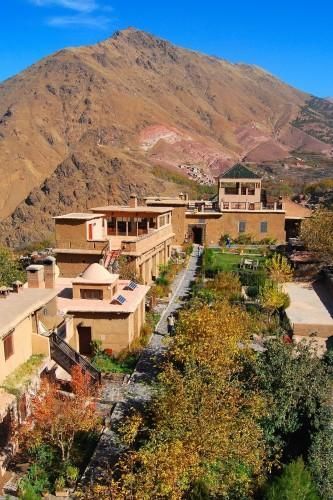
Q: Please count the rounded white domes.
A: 1